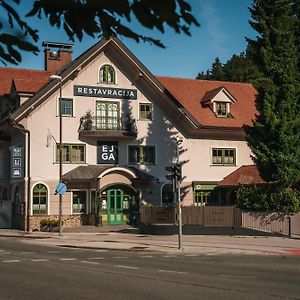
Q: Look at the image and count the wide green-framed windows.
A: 3